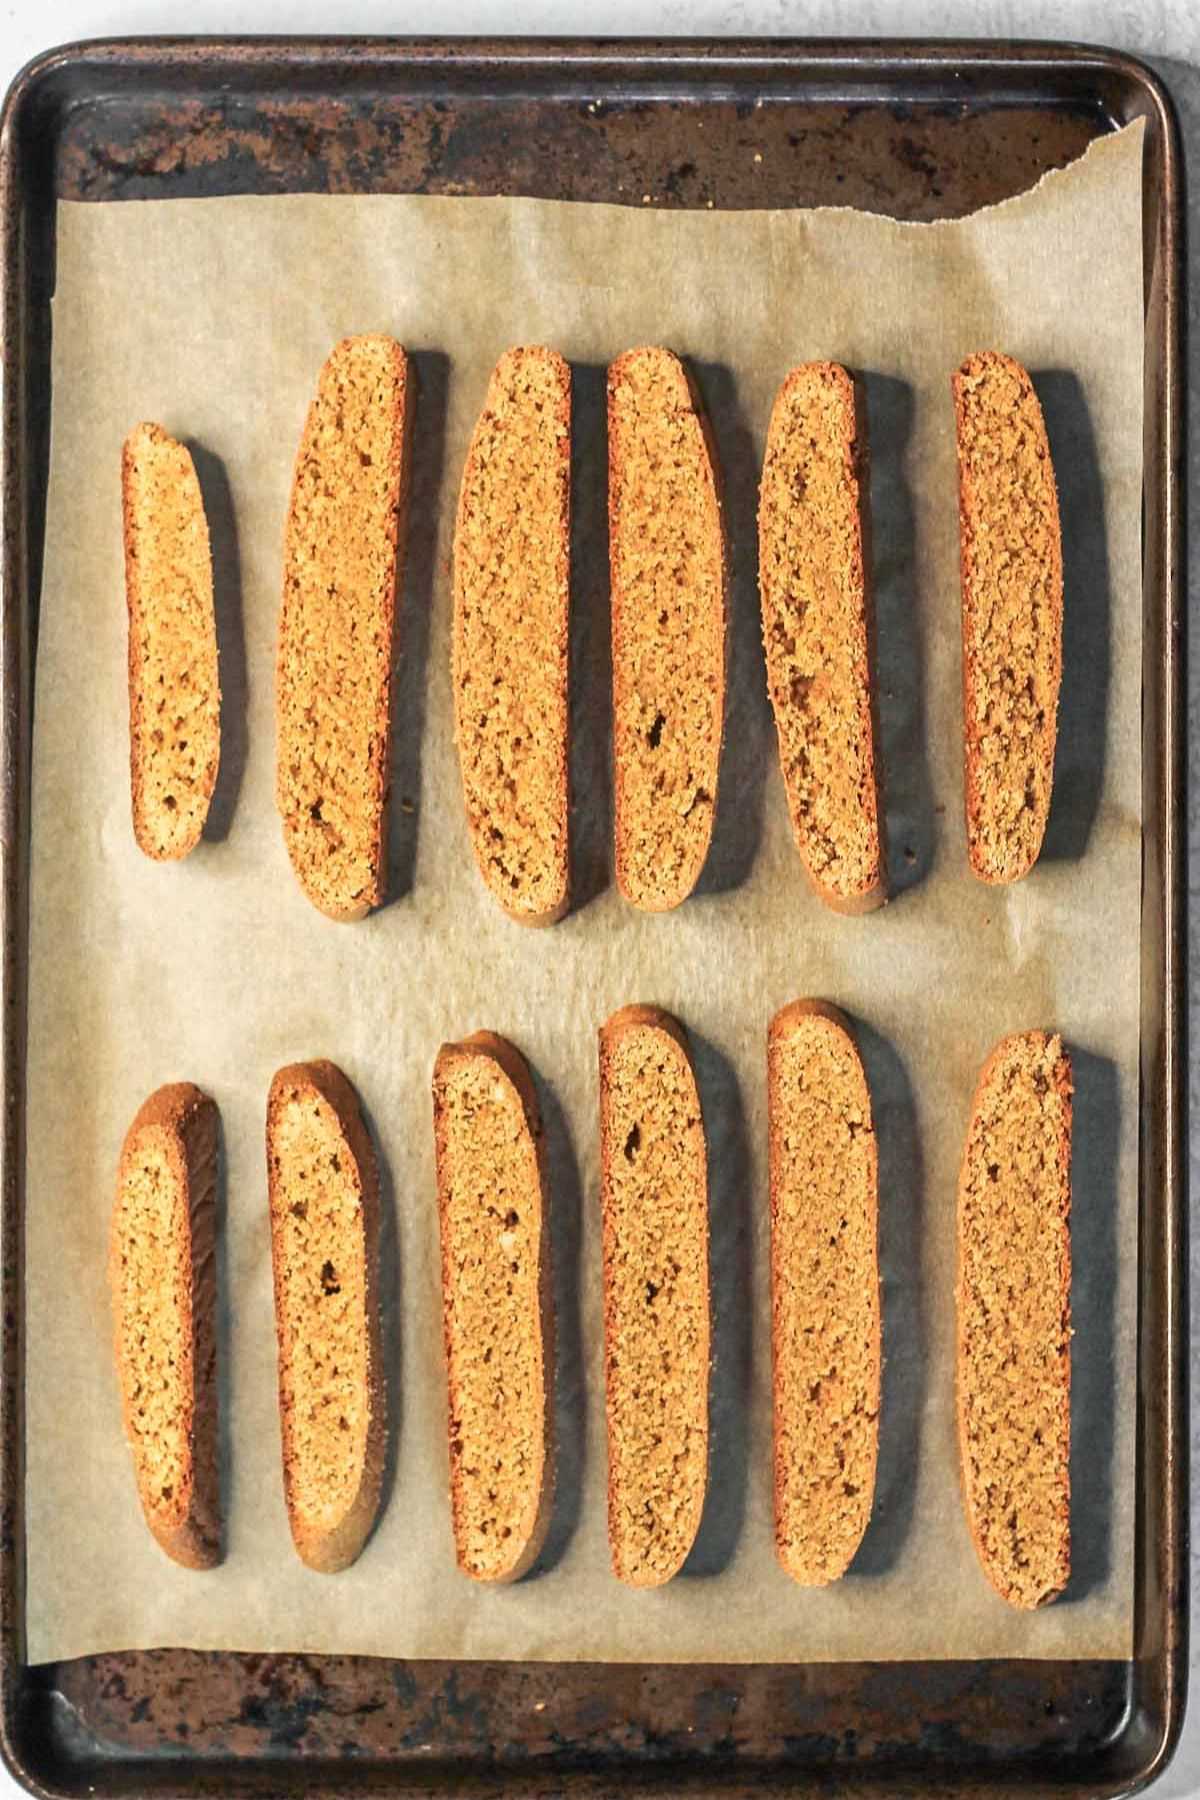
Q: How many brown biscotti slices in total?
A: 12